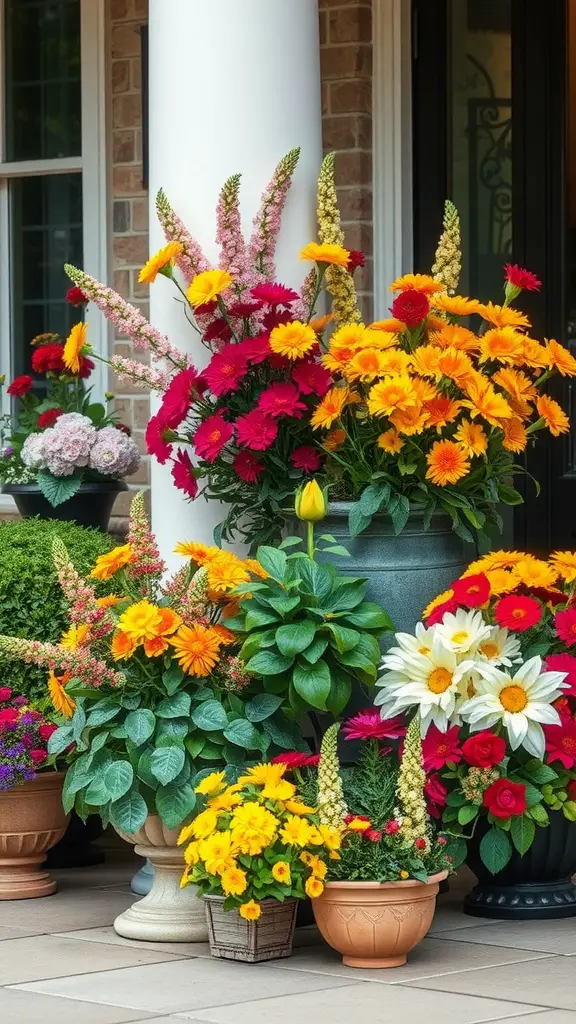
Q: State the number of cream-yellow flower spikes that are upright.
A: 4